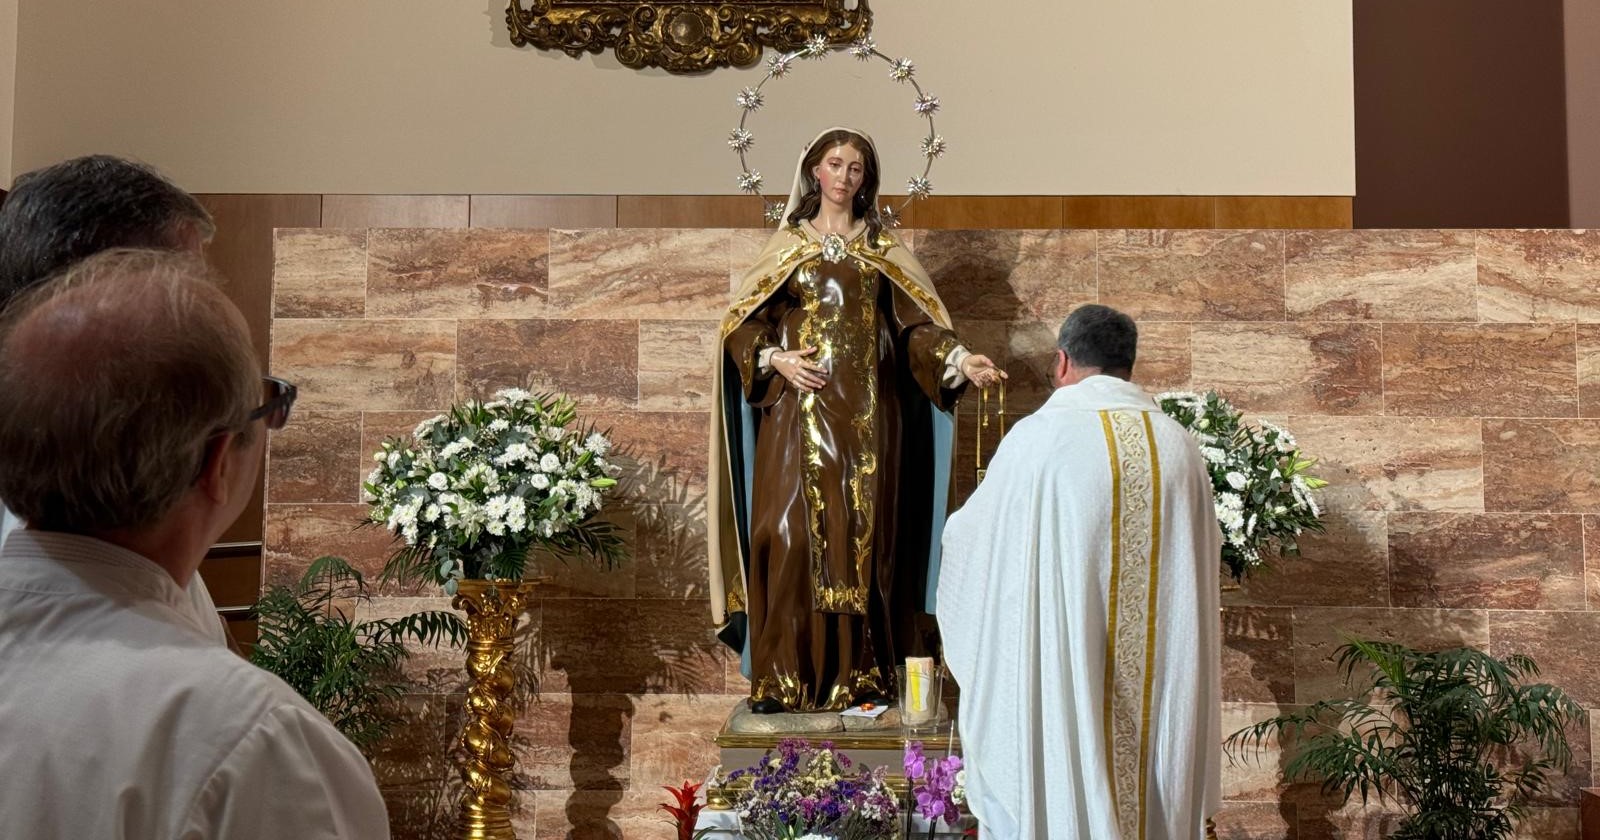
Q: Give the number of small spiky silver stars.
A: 12